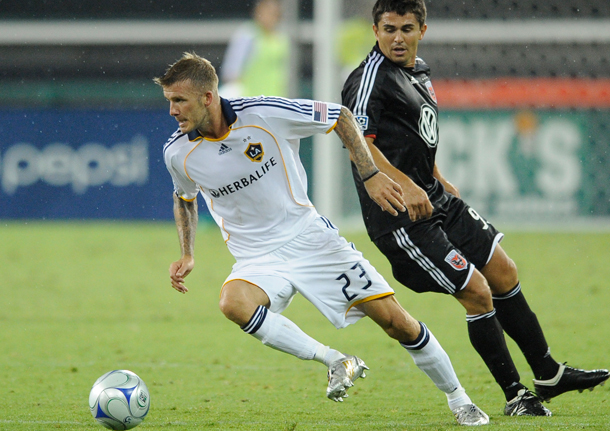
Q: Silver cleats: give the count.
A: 2